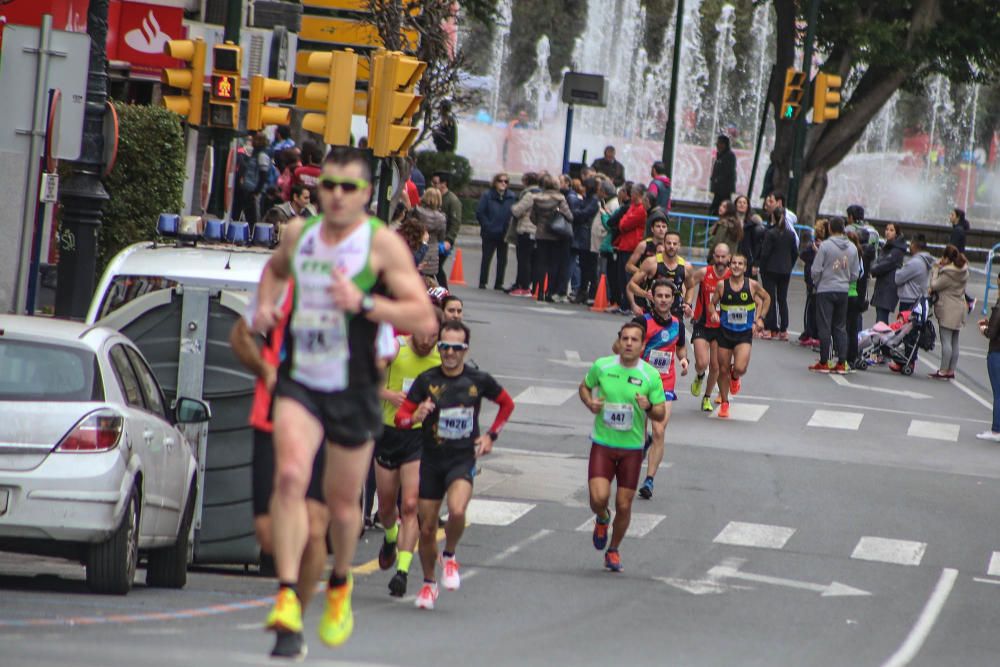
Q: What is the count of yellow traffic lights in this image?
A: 7